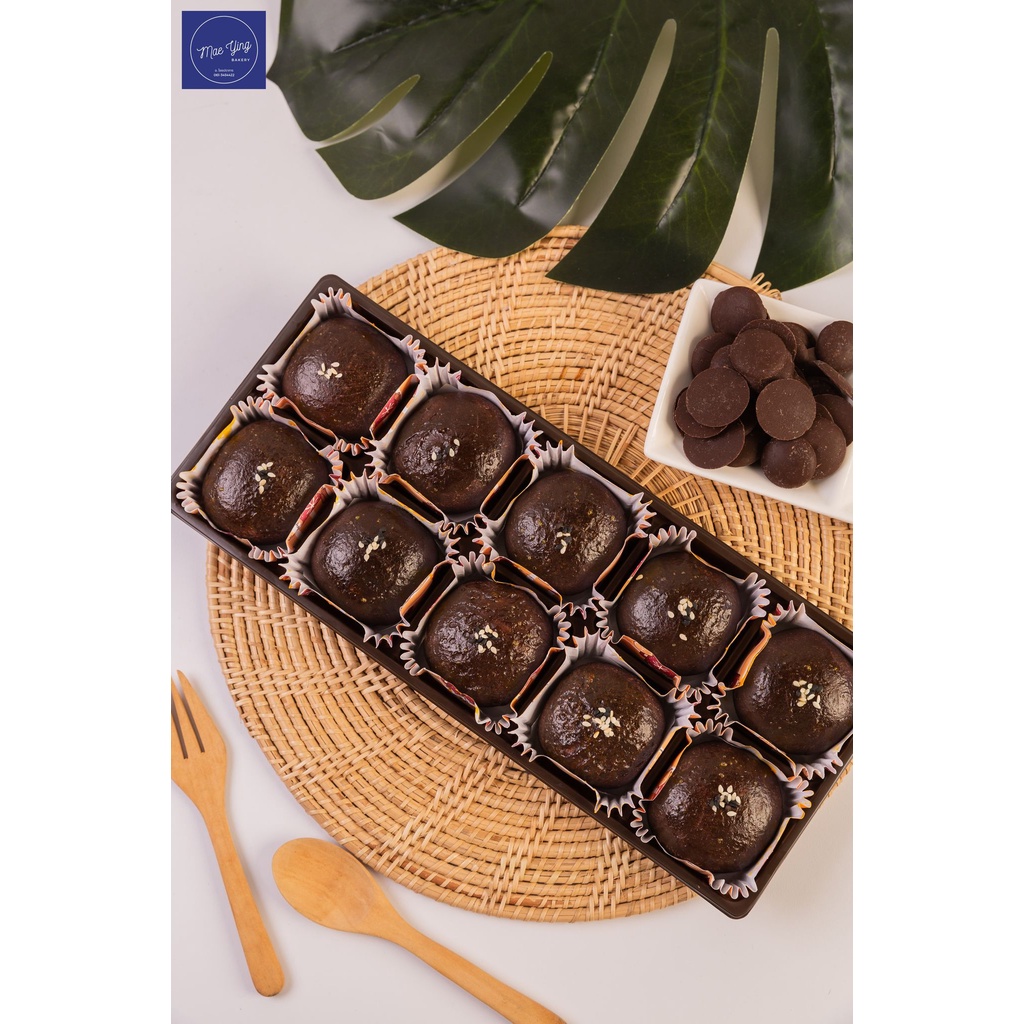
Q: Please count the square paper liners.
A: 10